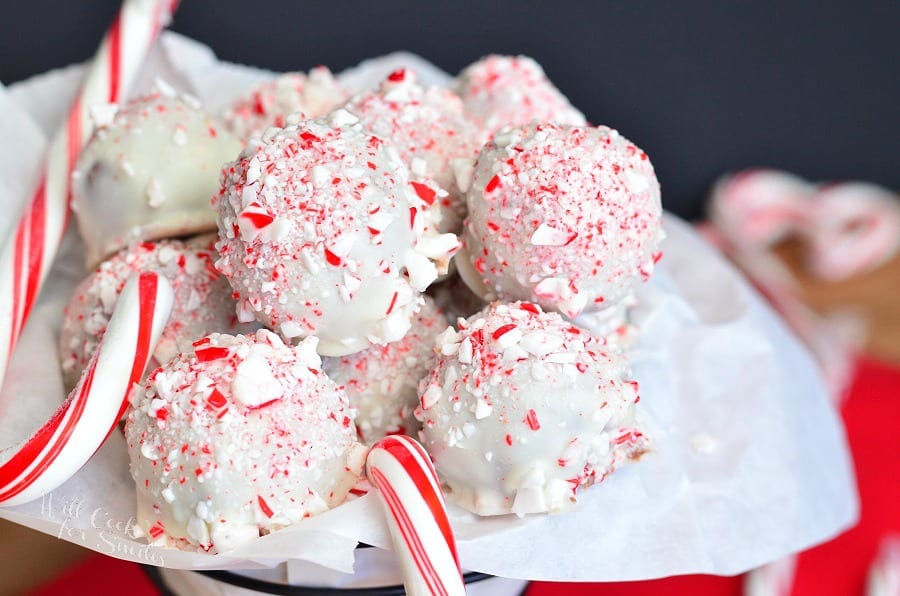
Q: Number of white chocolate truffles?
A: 10